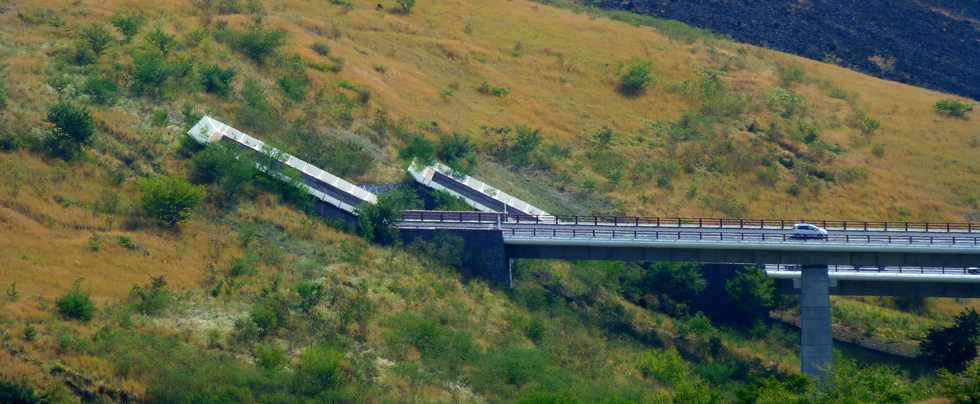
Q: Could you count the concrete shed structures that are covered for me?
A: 2